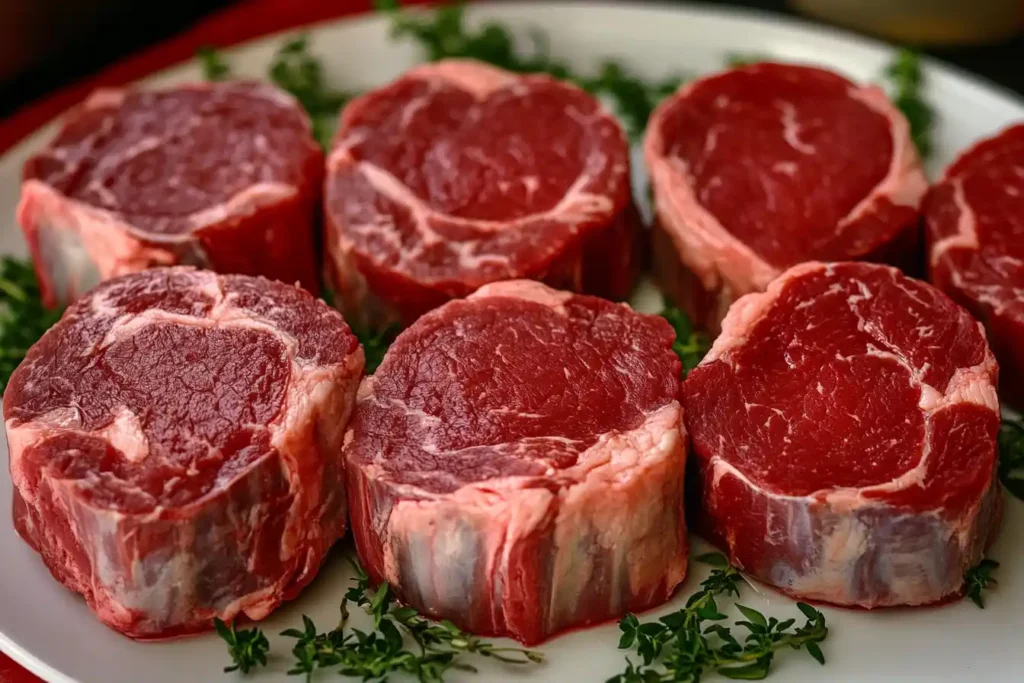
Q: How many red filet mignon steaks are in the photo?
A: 7